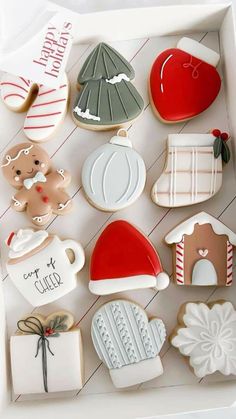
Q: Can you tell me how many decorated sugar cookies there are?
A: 12